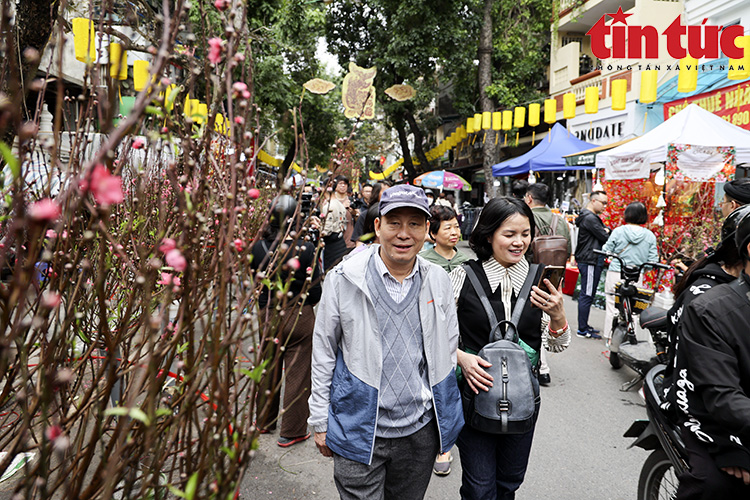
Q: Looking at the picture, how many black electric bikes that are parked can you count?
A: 1